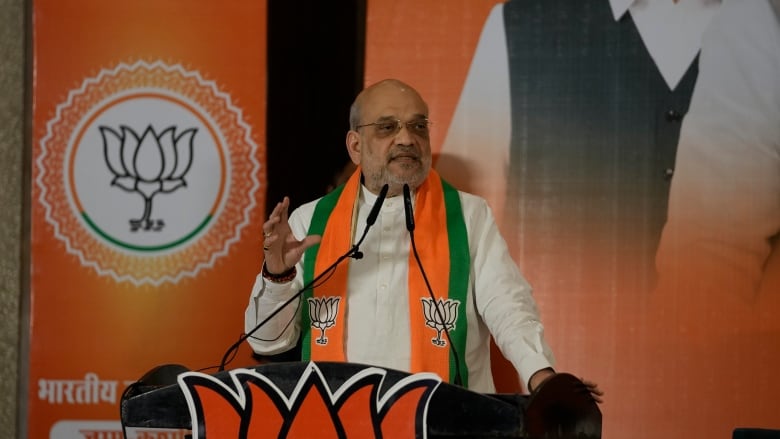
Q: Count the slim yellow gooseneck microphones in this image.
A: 0